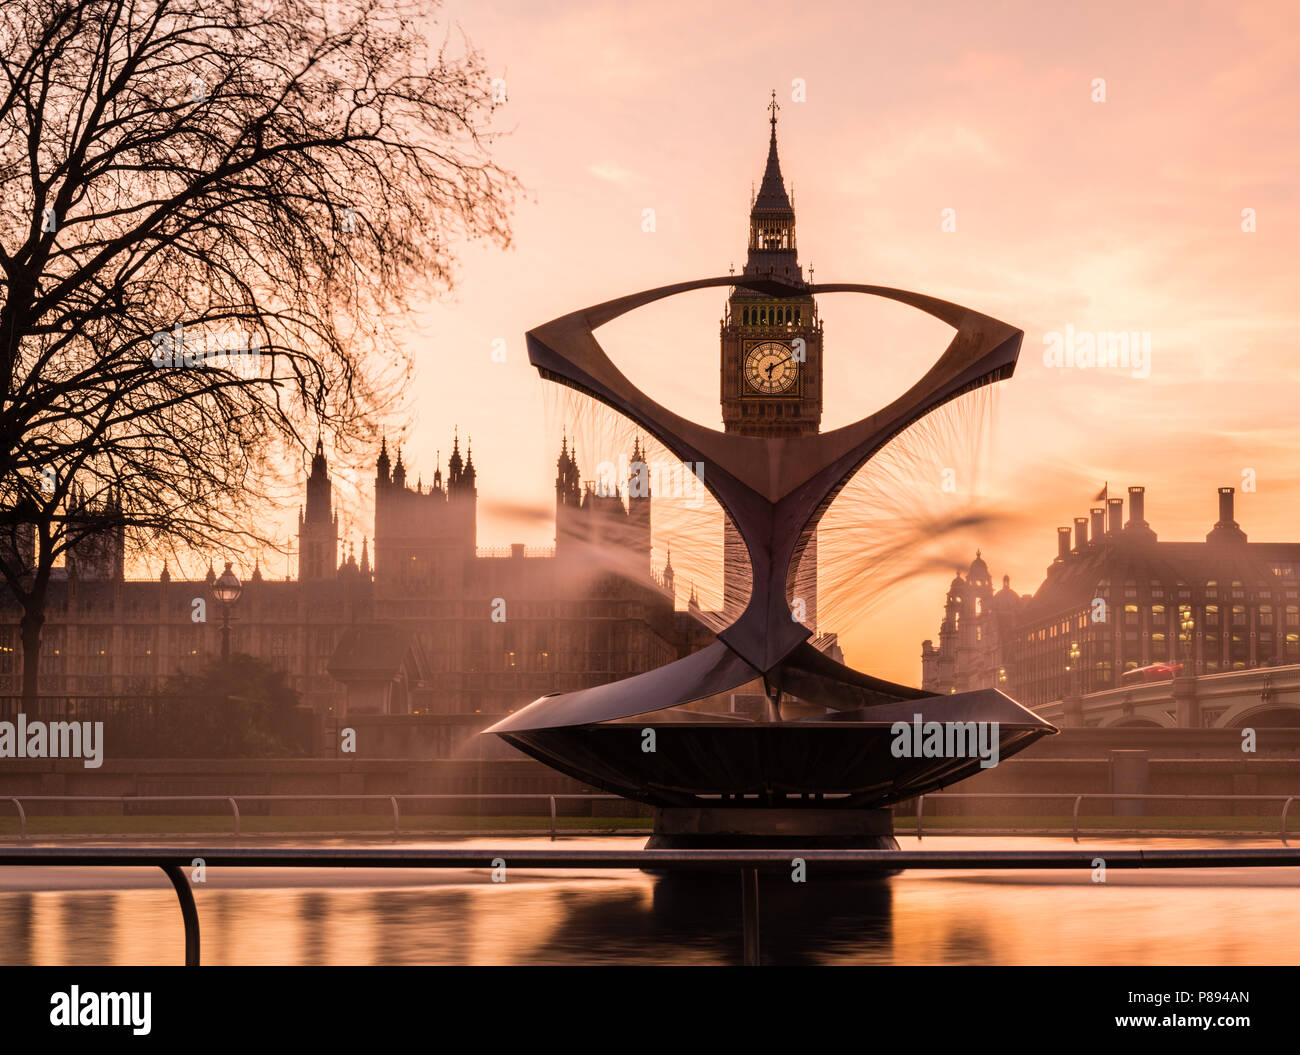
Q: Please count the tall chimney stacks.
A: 6